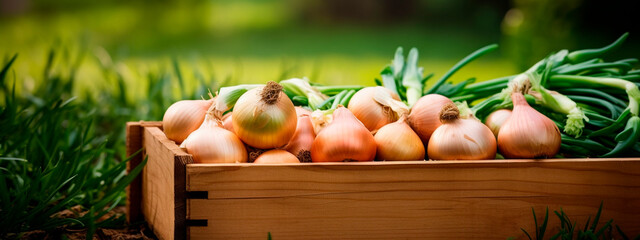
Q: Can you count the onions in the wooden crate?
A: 13